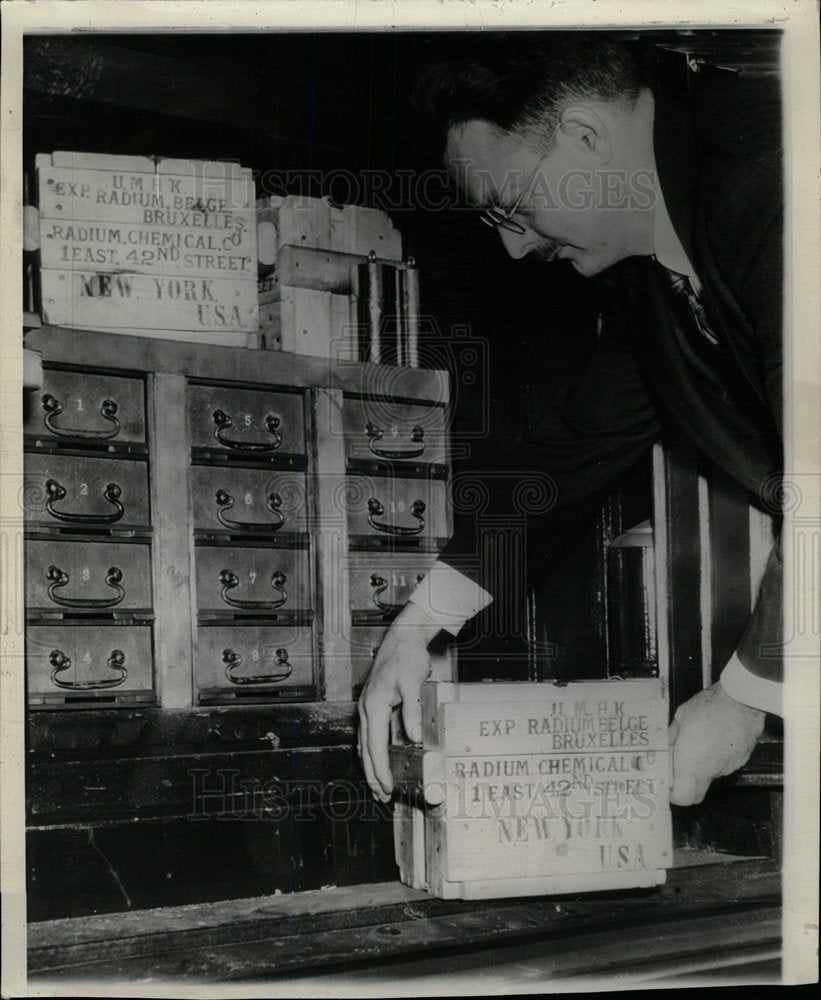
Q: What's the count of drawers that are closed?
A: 12